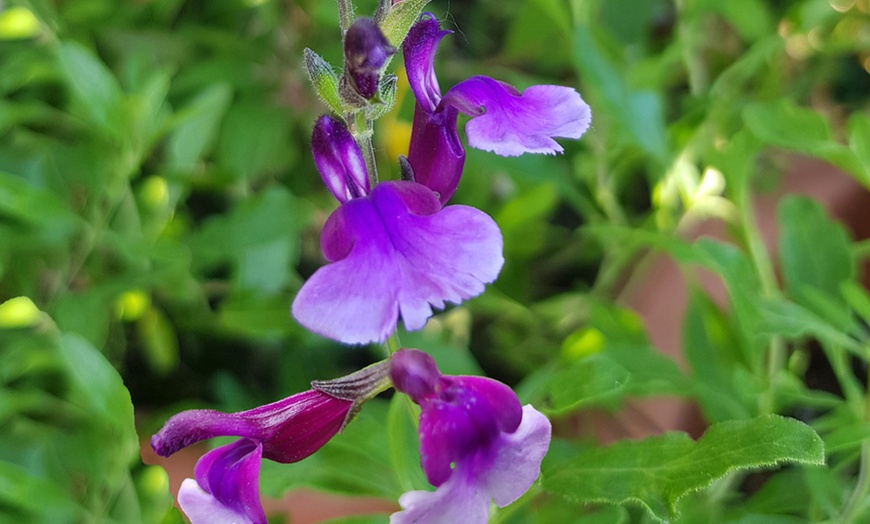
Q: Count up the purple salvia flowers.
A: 4